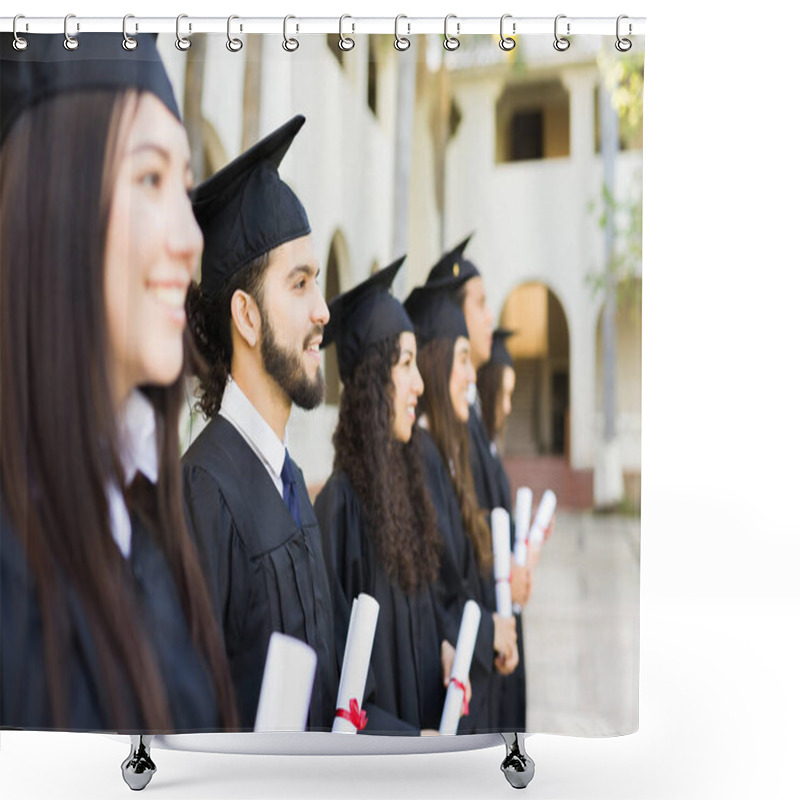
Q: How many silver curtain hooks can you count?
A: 12